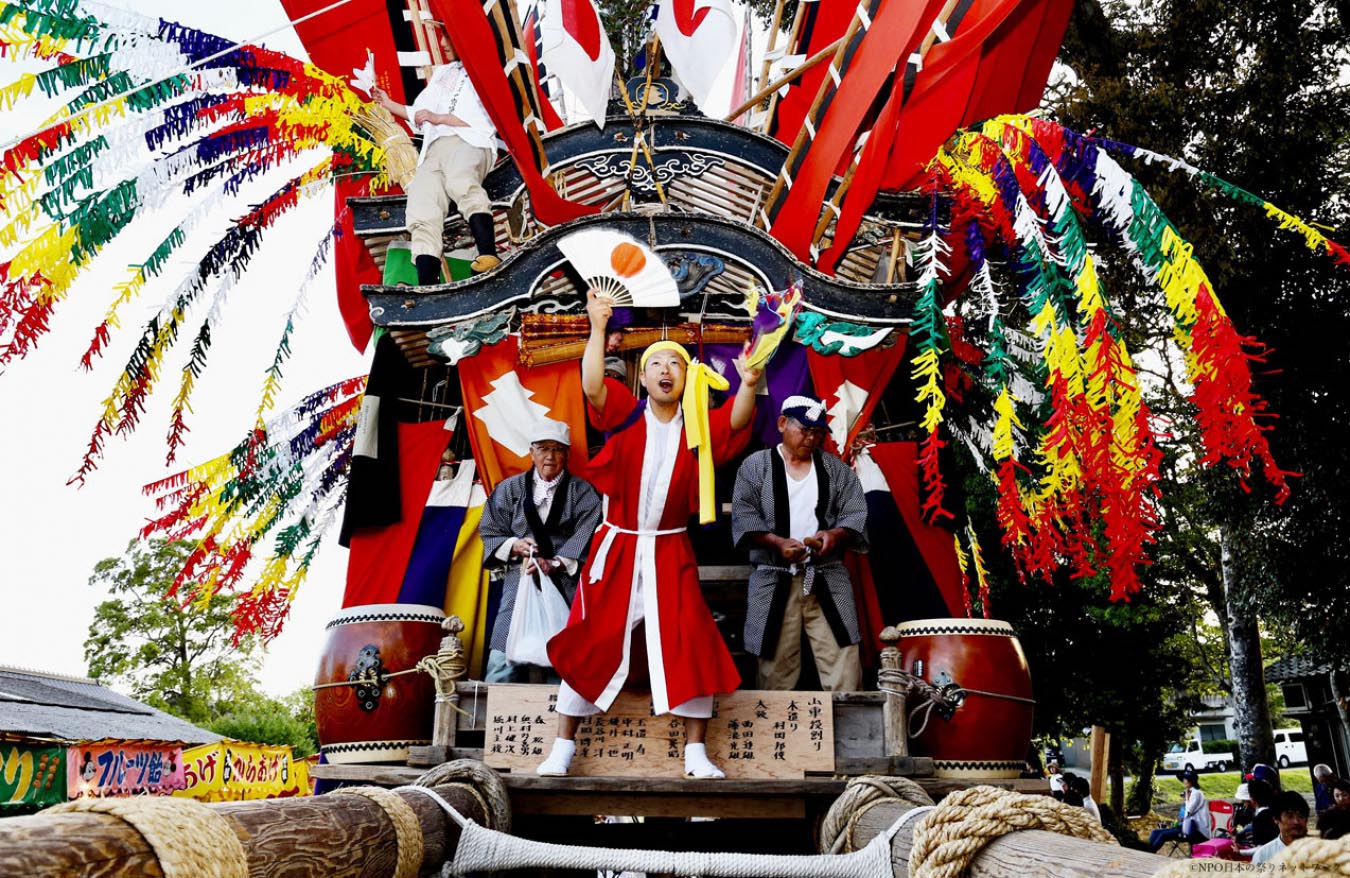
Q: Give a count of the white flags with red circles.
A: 2